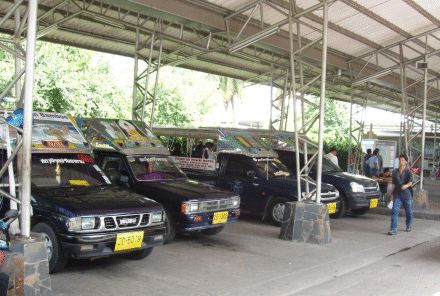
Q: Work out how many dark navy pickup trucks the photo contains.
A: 4